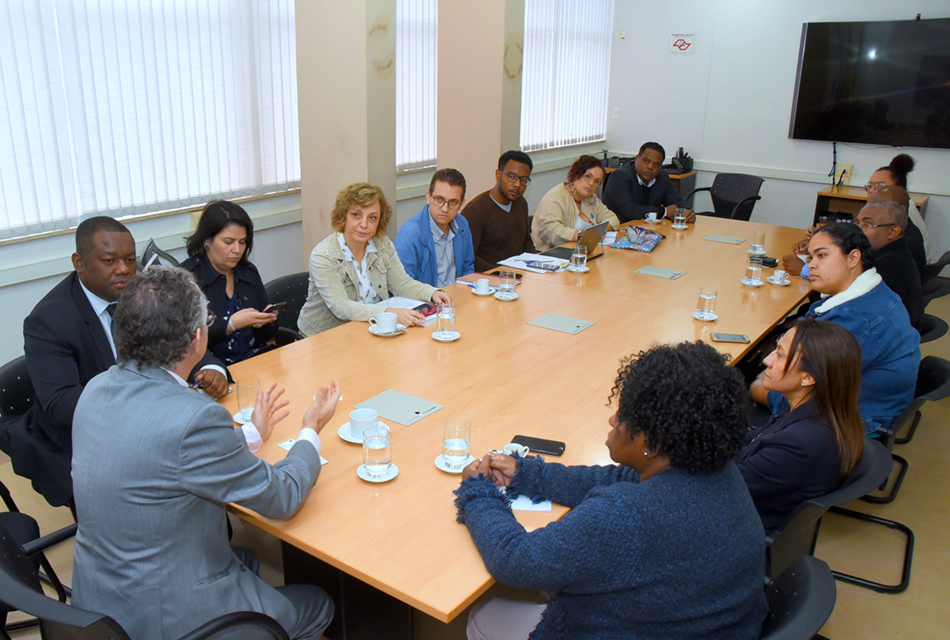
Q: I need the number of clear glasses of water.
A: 10